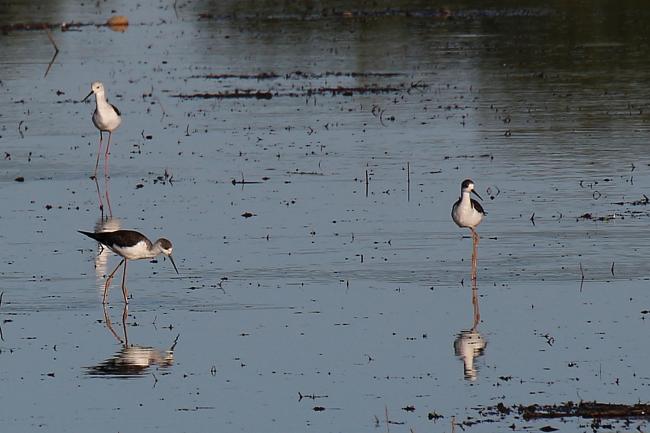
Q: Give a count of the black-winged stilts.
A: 3